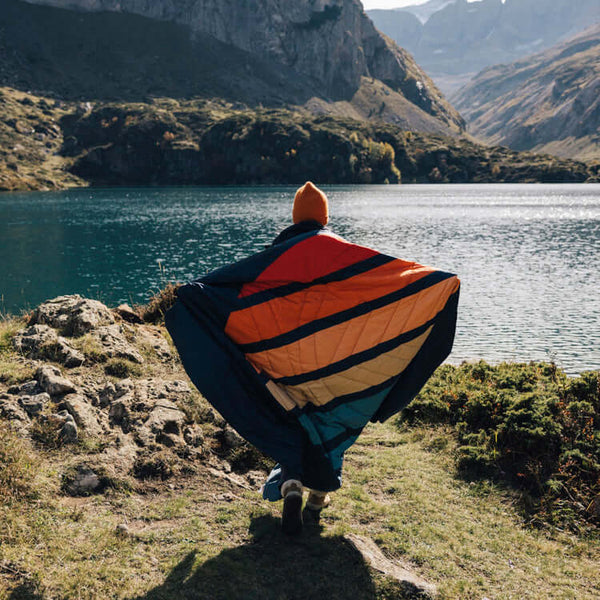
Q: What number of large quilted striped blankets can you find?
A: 1